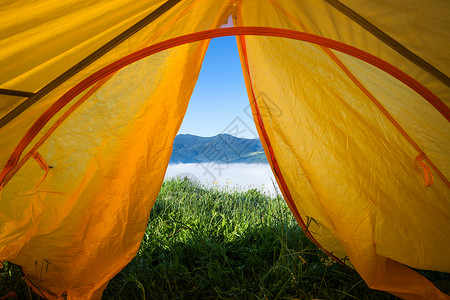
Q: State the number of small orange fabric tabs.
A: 2